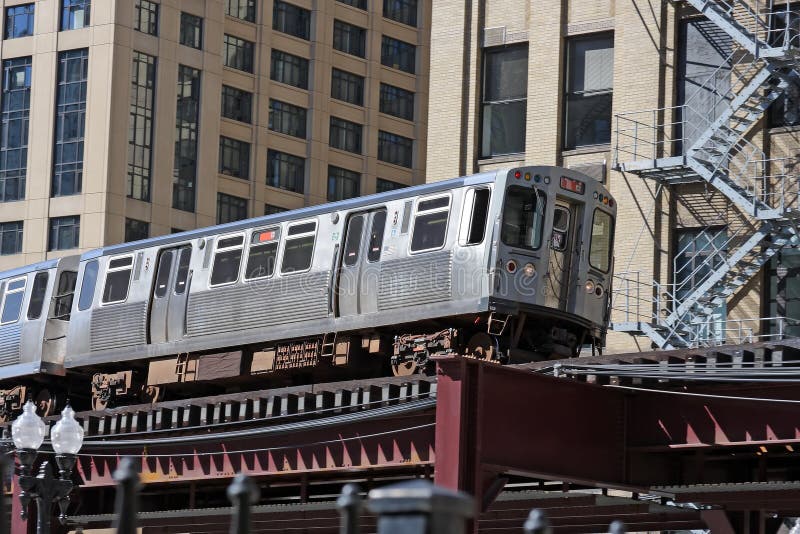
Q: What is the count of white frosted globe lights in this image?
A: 2